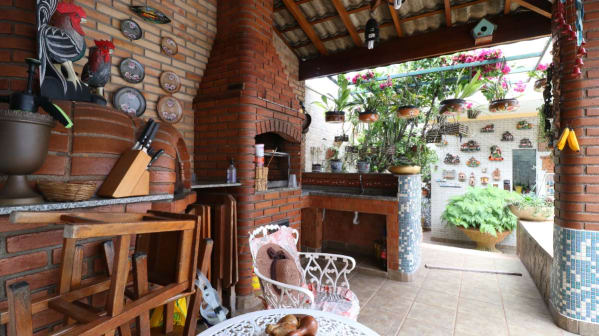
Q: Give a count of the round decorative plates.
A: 6